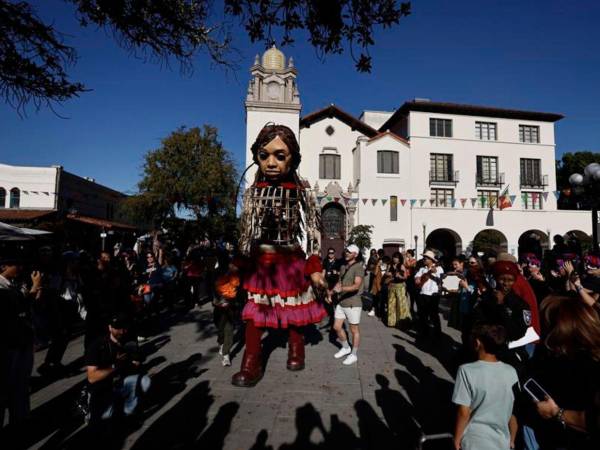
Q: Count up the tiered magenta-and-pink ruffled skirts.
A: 1